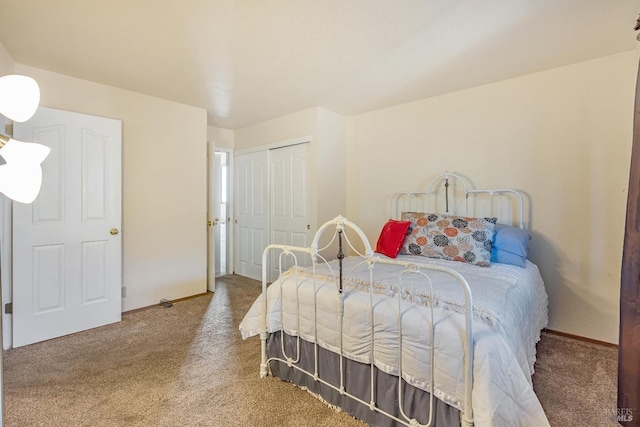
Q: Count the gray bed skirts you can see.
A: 1